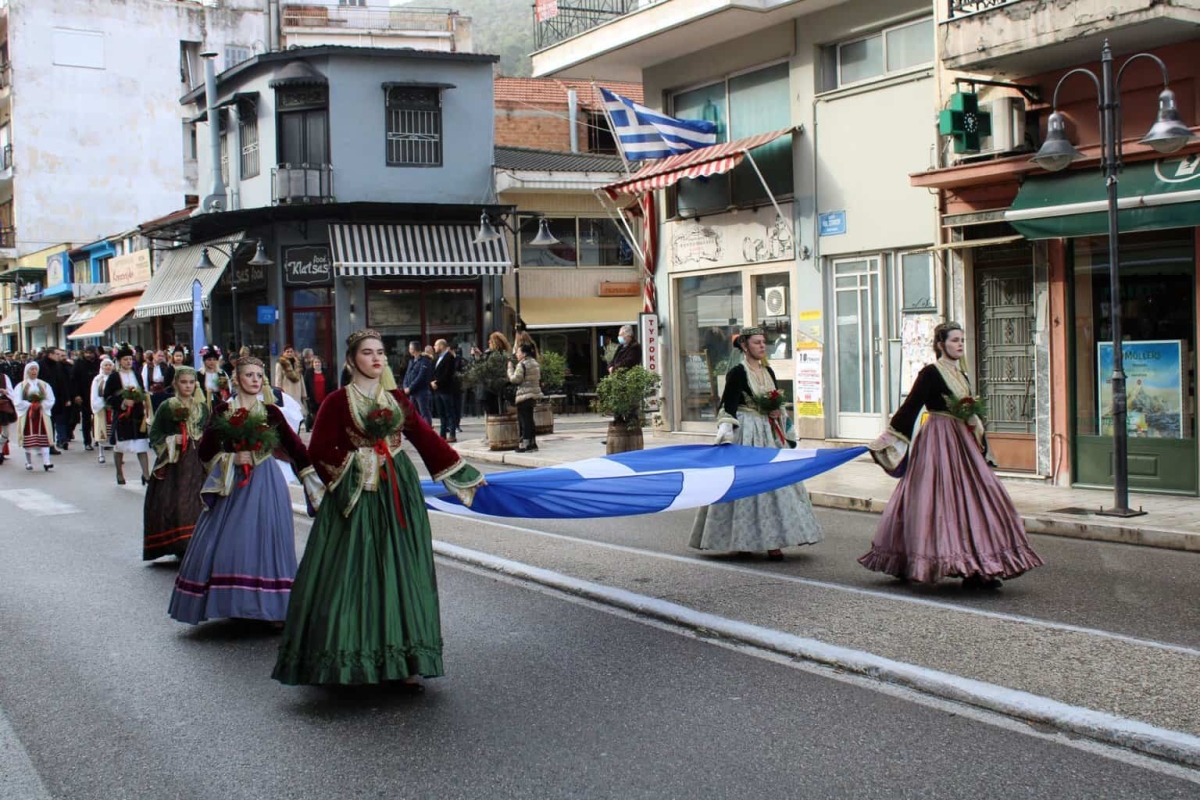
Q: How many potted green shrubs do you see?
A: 3